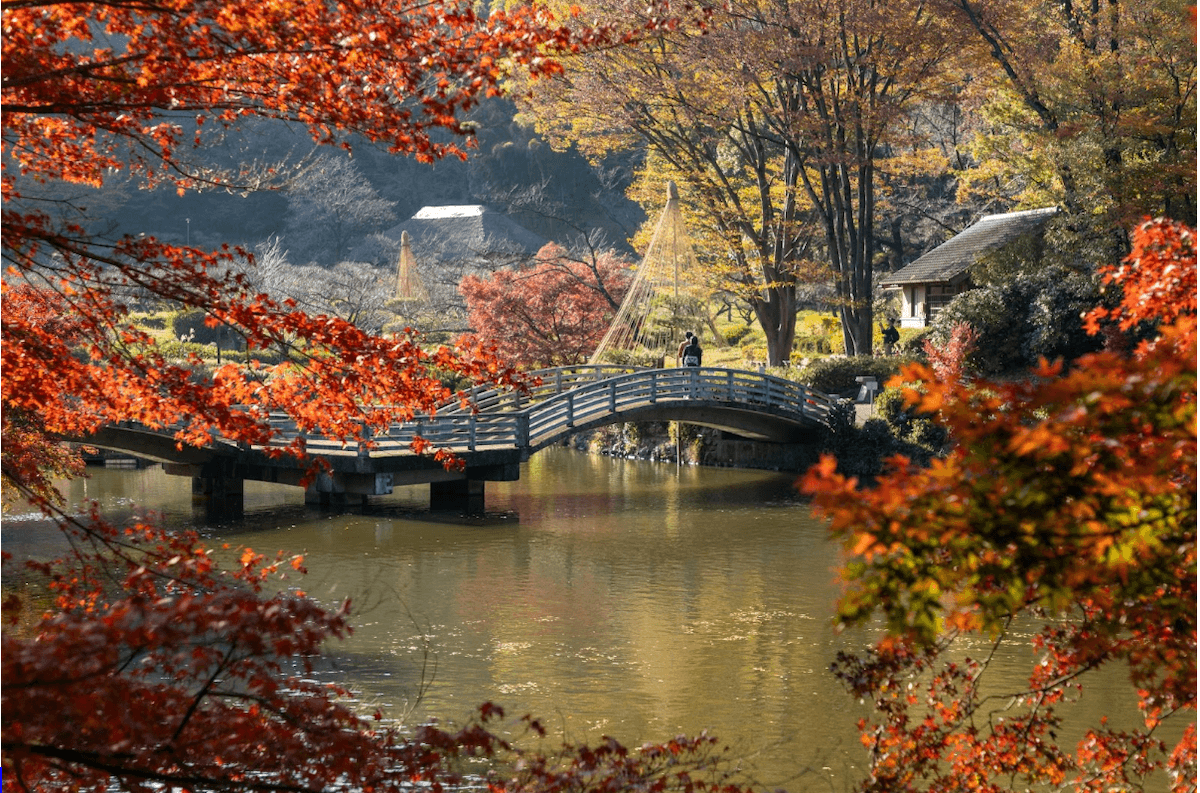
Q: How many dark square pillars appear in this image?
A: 3